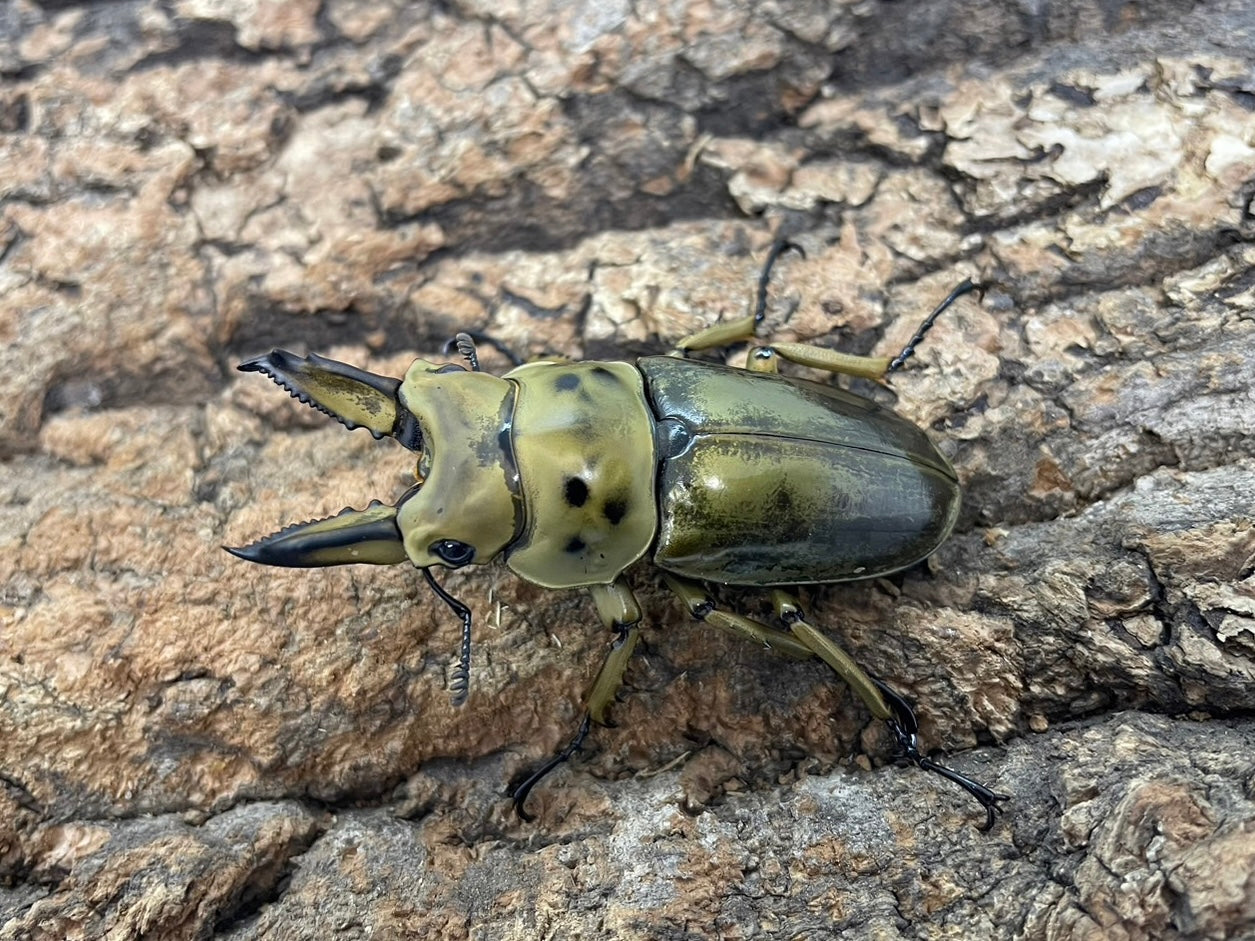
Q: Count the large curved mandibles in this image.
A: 2